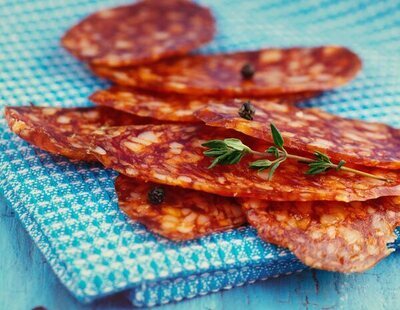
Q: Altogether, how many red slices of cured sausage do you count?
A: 8